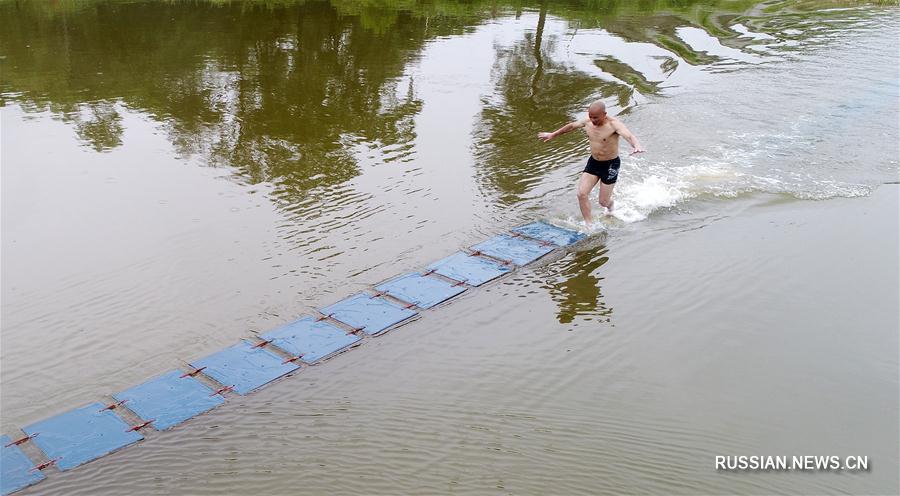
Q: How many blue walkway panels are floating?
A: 10